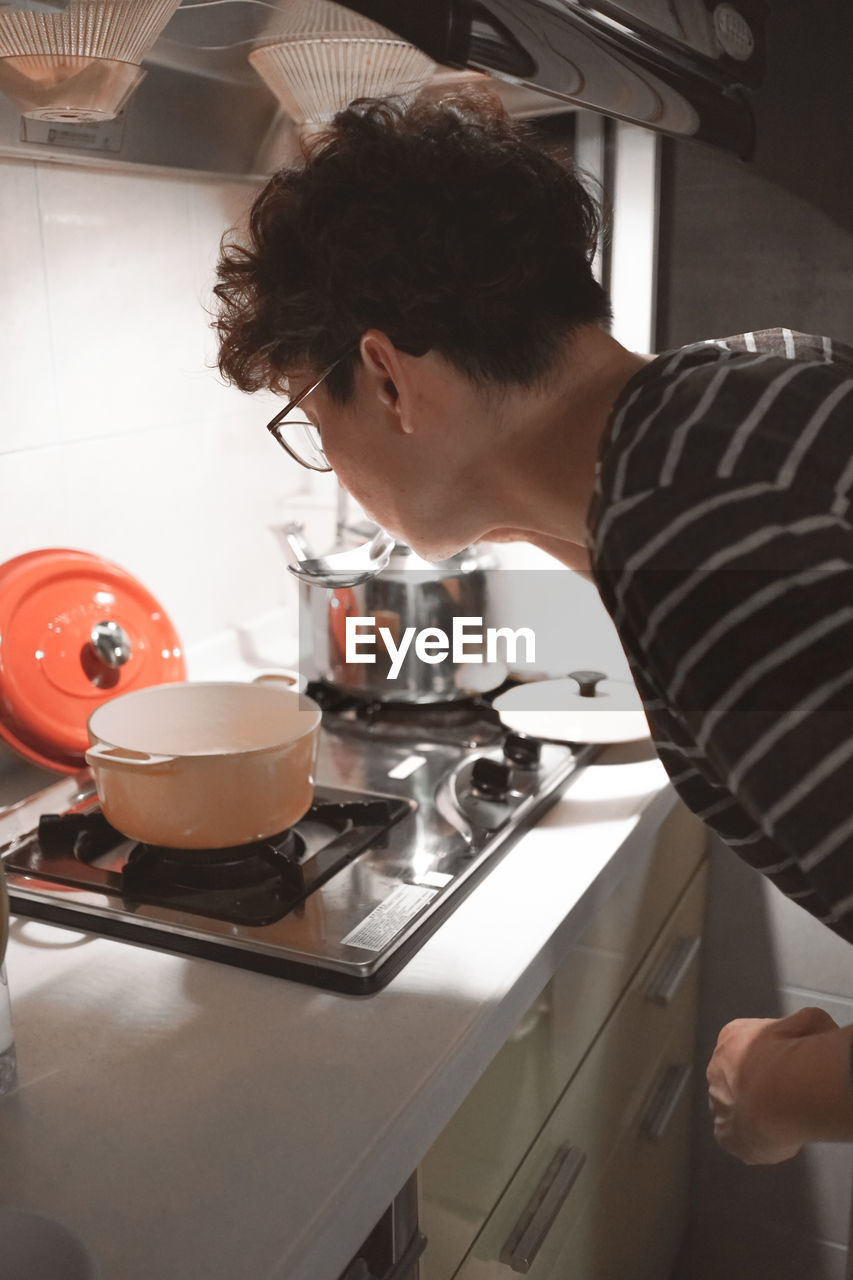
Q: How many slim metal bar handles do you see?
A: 3